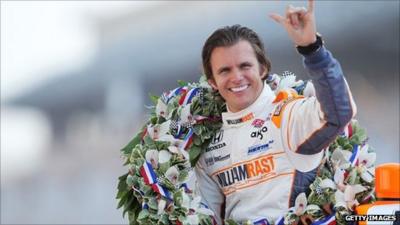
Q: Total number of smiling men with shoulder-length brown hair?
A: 1